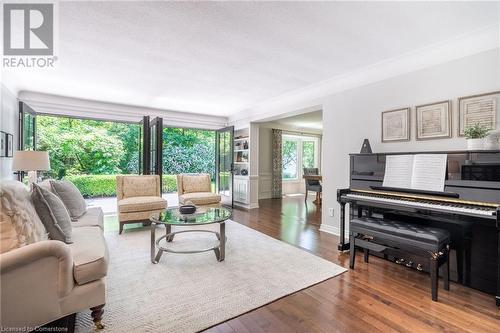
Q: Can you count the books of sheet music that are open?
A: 1